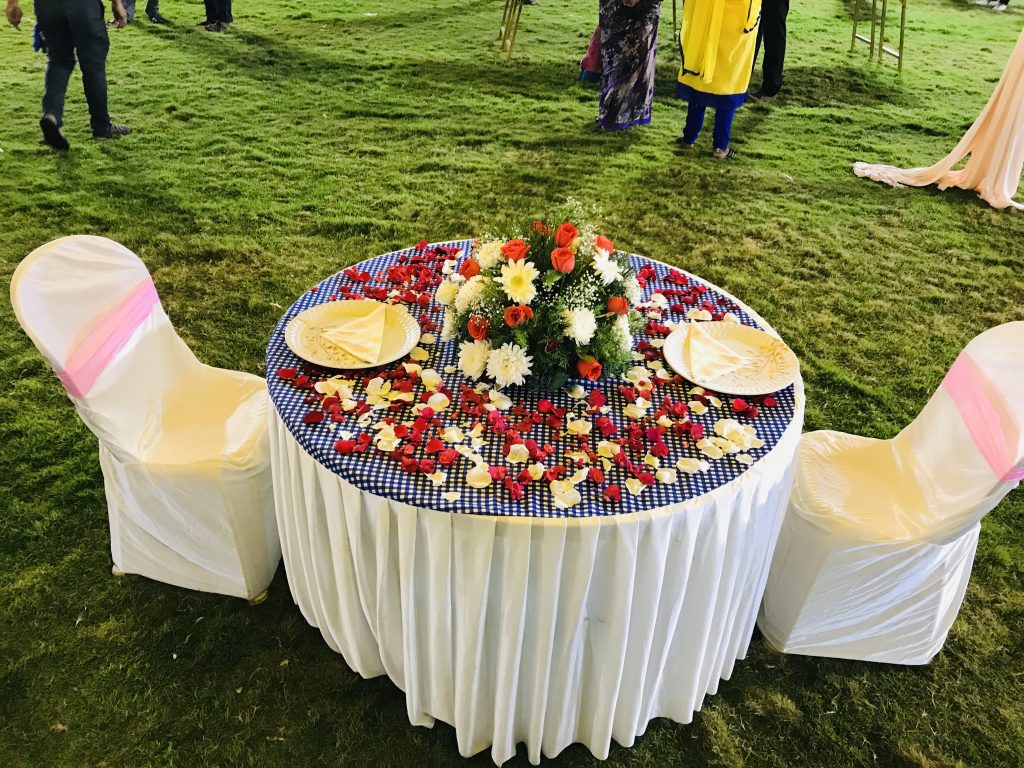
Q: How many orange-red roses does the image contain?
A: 10